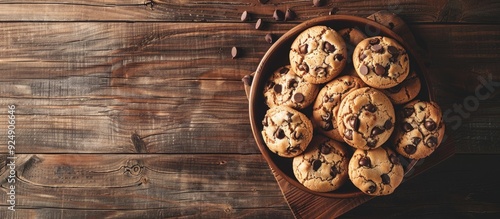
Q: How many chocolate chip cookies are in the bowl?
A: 11